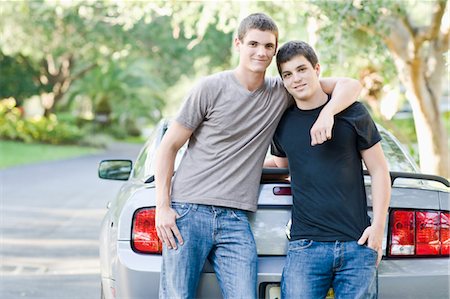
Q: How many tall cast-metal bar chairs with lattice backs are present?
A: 0